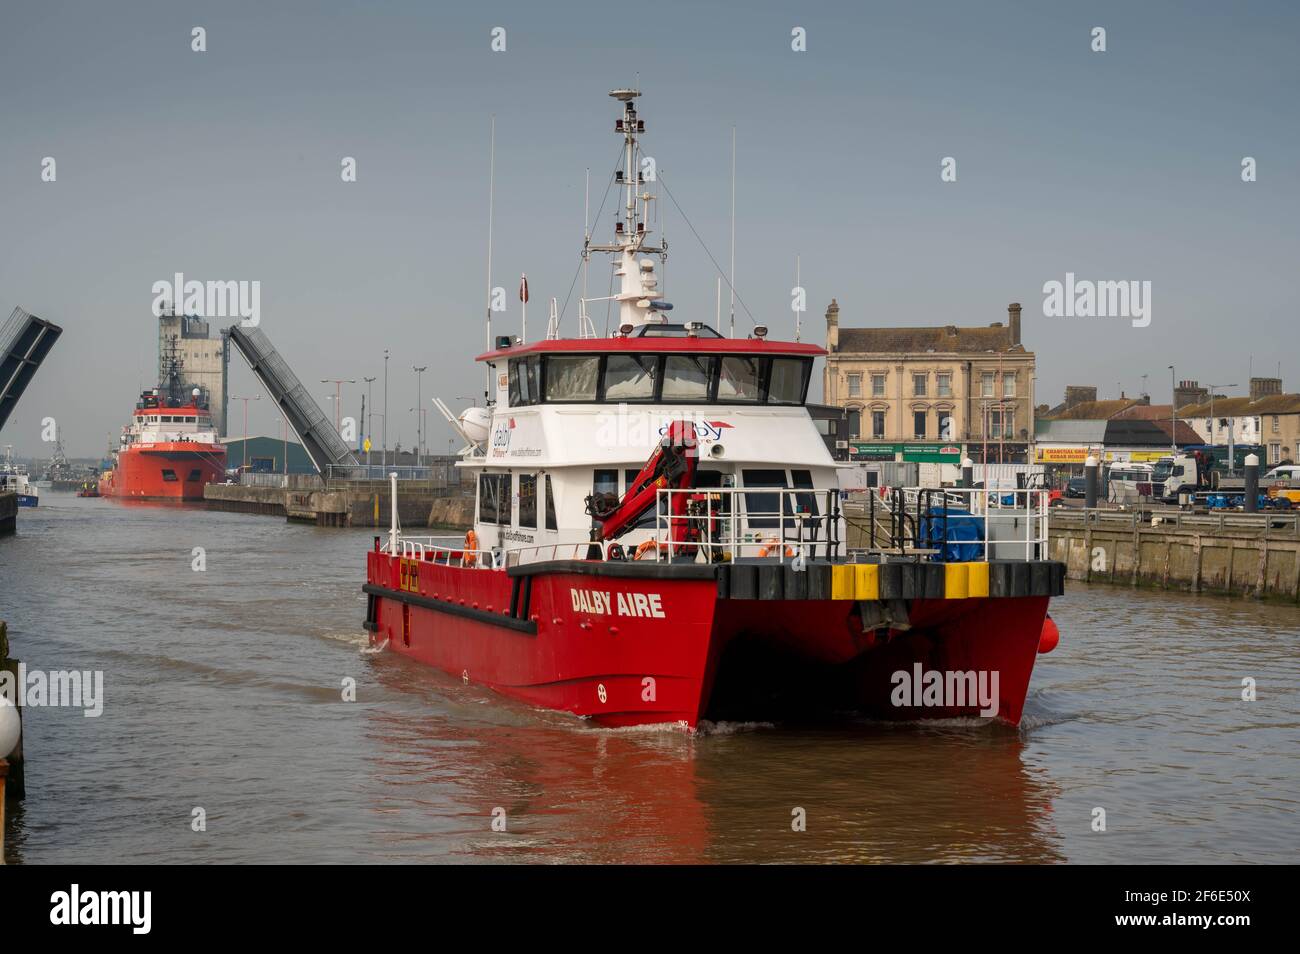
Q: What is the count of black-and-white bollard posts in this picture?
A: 3